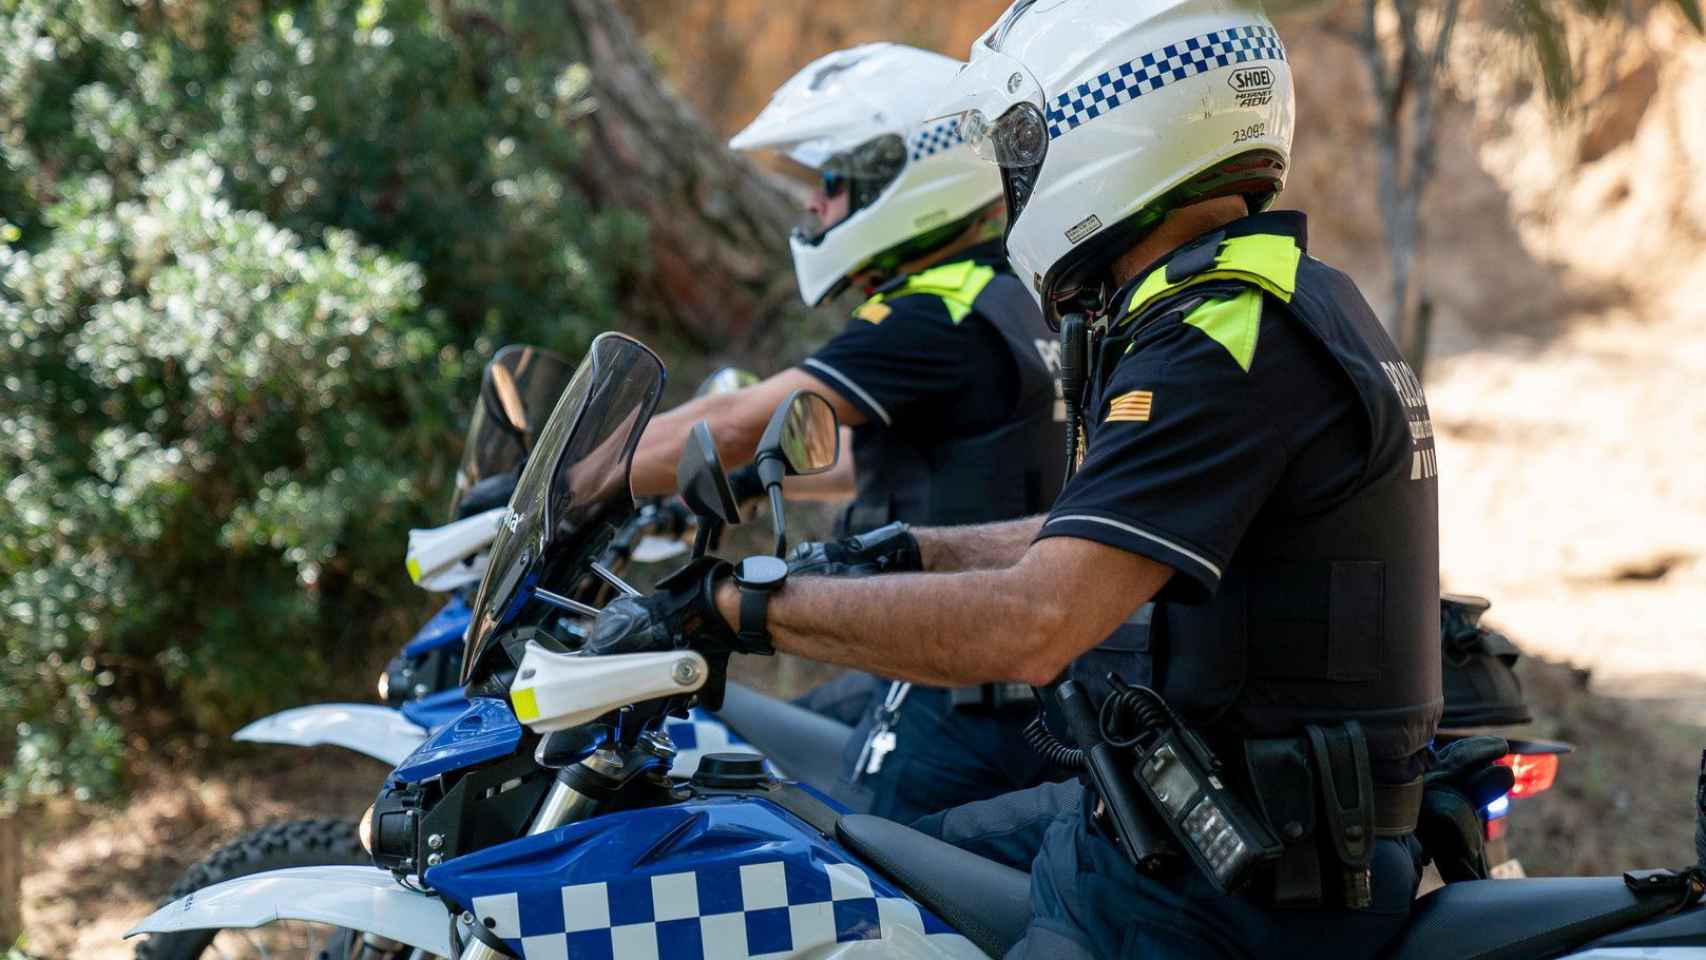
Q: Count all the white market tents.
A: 0